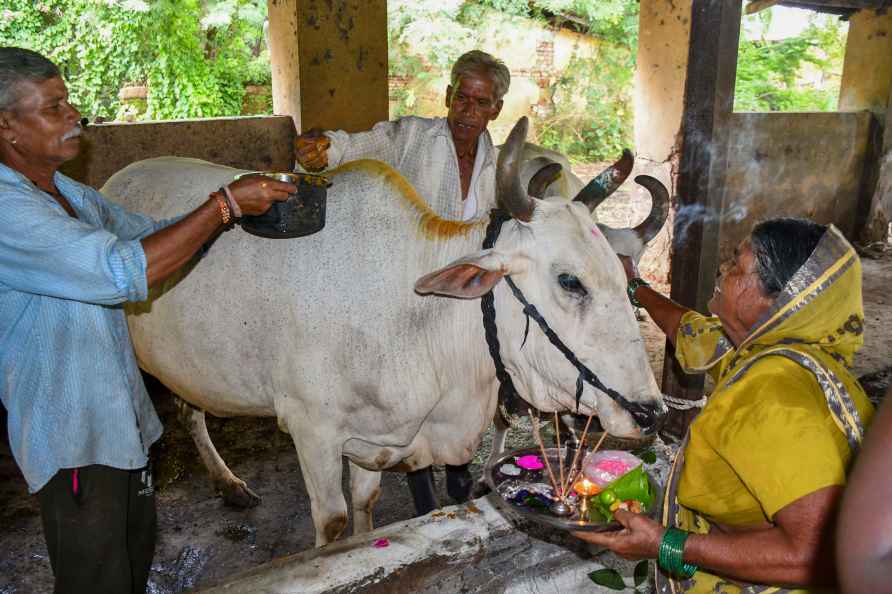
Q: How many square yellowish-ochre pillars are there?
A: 3